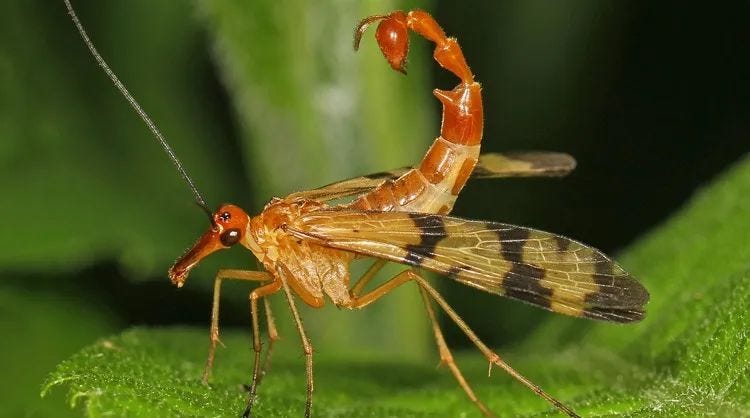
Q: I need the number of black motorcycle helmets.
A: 0